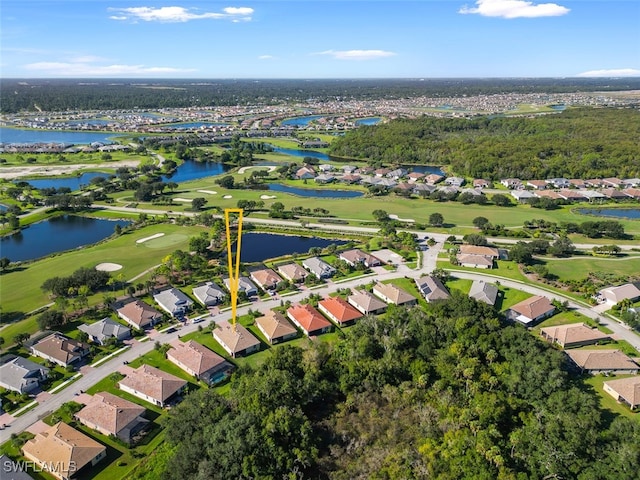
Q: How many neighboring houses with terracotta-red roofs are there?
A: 2